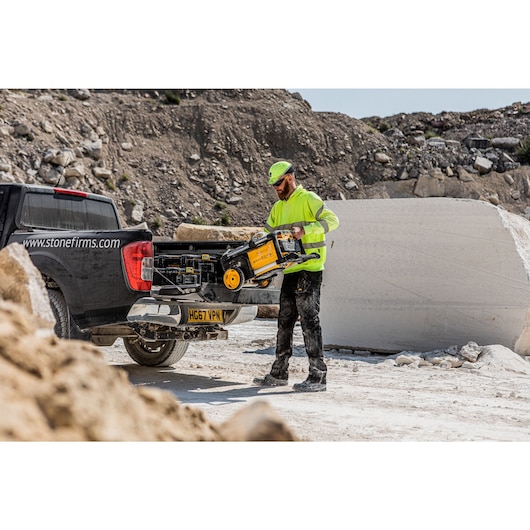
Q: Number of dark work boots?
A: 2